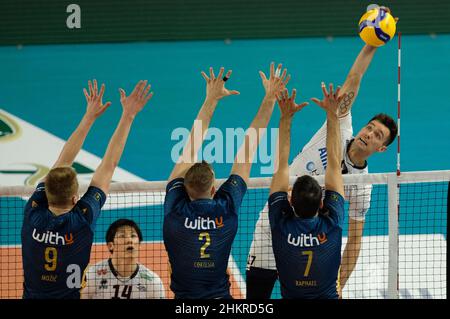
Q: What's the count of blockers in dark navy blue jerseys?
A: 3